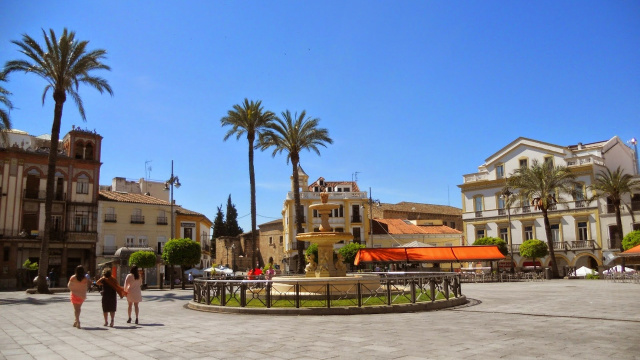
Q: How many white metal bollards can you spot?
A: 0